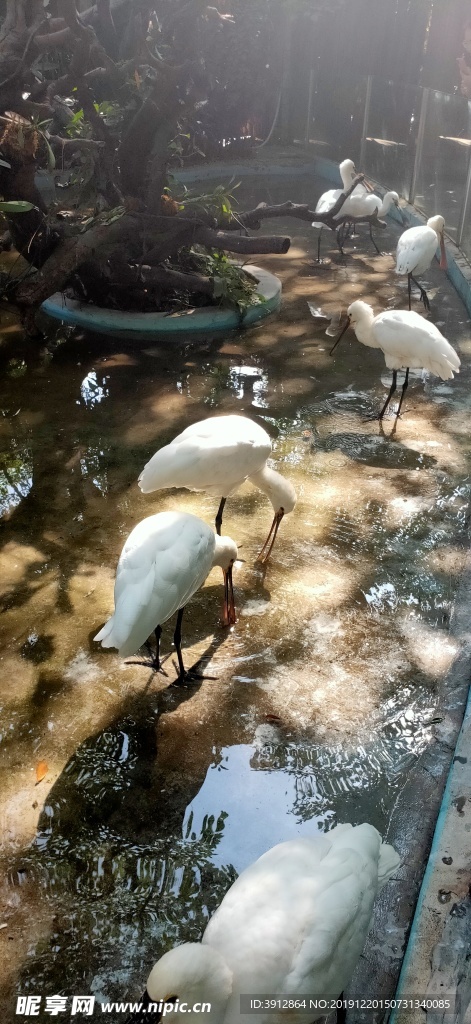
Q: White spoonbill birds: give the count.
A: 7